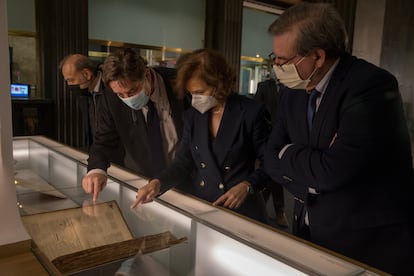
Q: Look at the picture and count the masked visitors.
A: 4